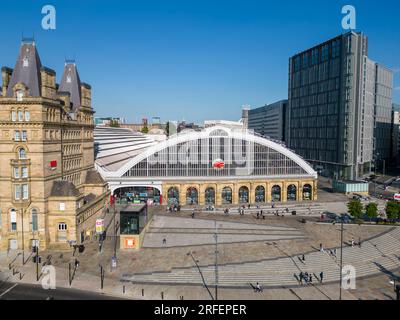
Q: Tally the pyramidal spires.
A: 2